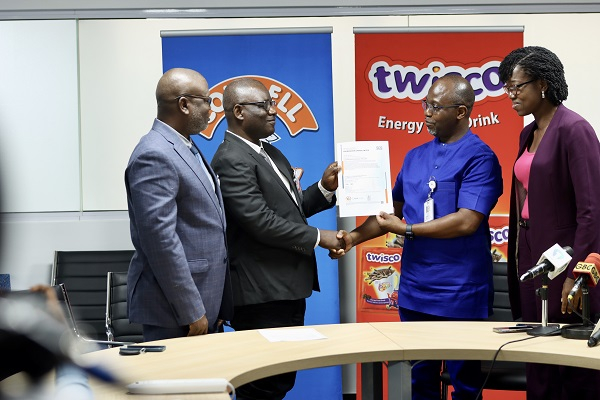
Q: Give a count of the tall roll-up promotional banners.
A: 2